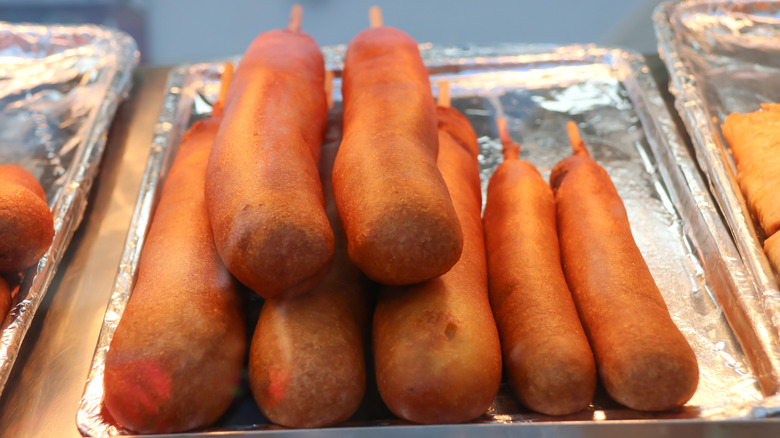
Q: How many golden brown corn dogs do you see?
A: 7